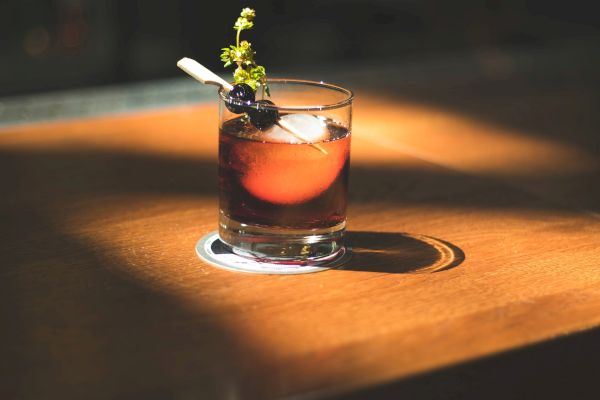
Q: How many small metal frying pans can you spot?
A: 0